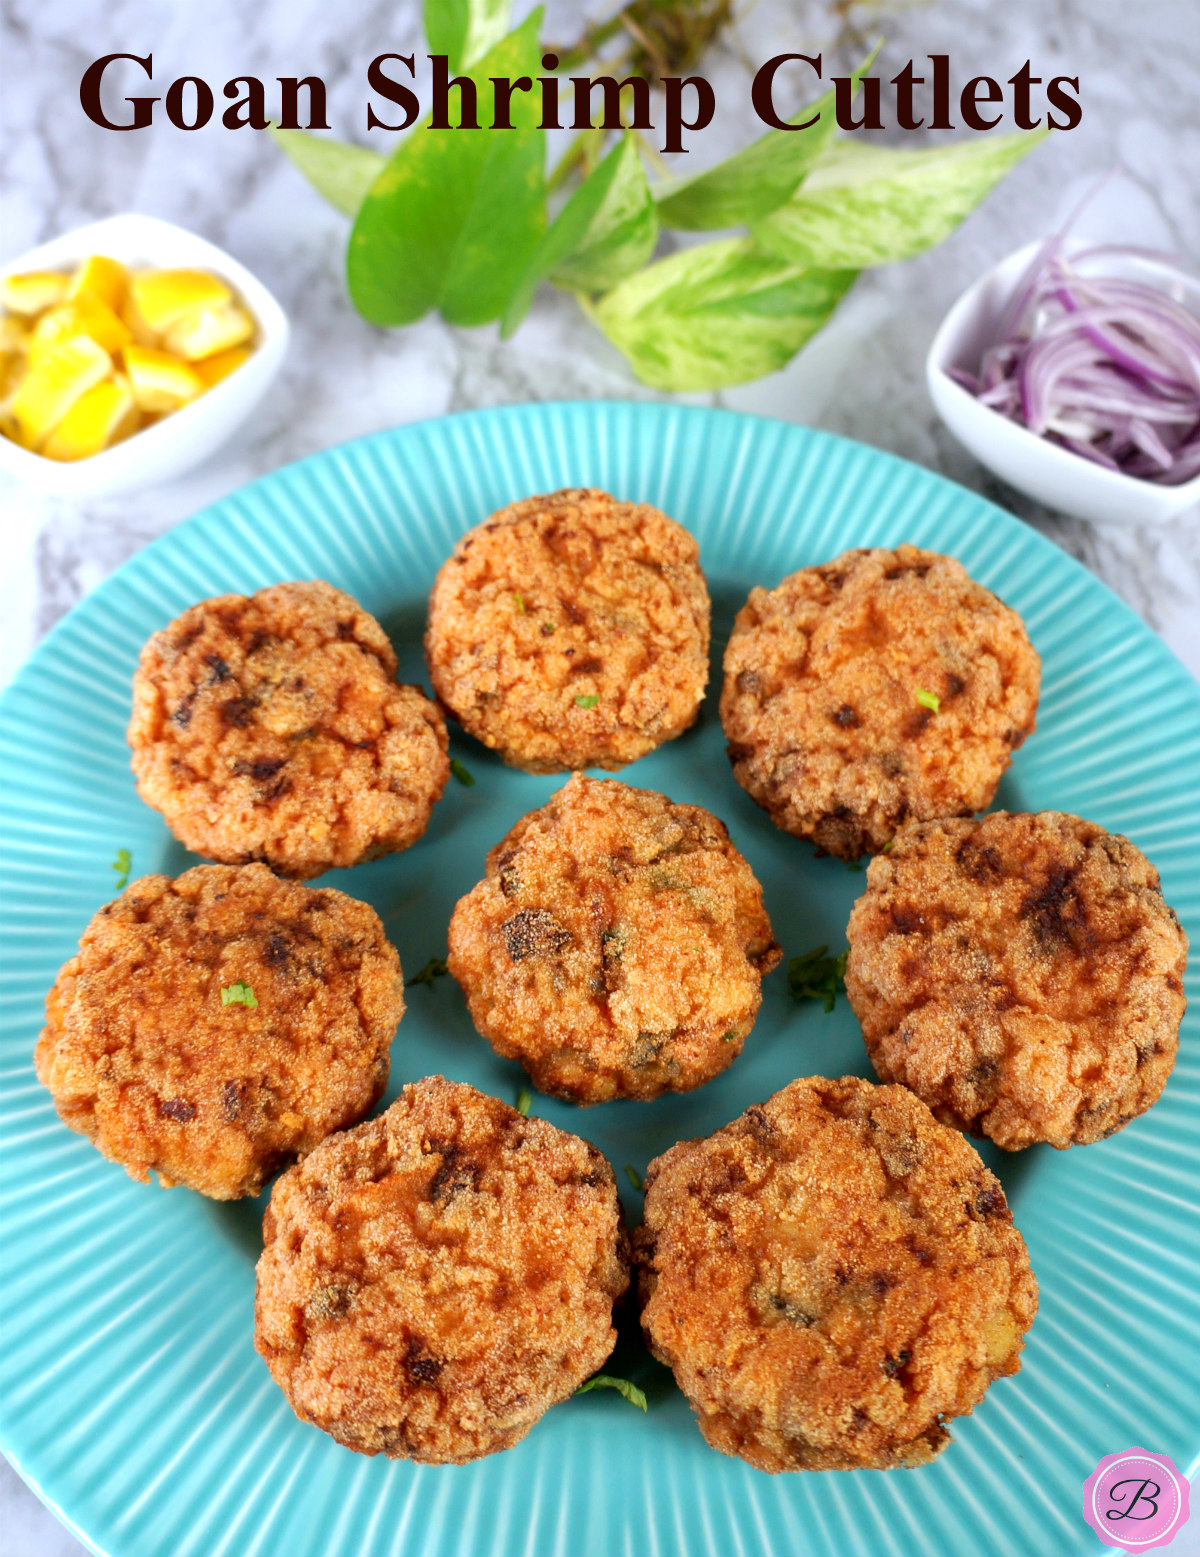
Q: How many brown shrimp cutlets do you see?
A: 8